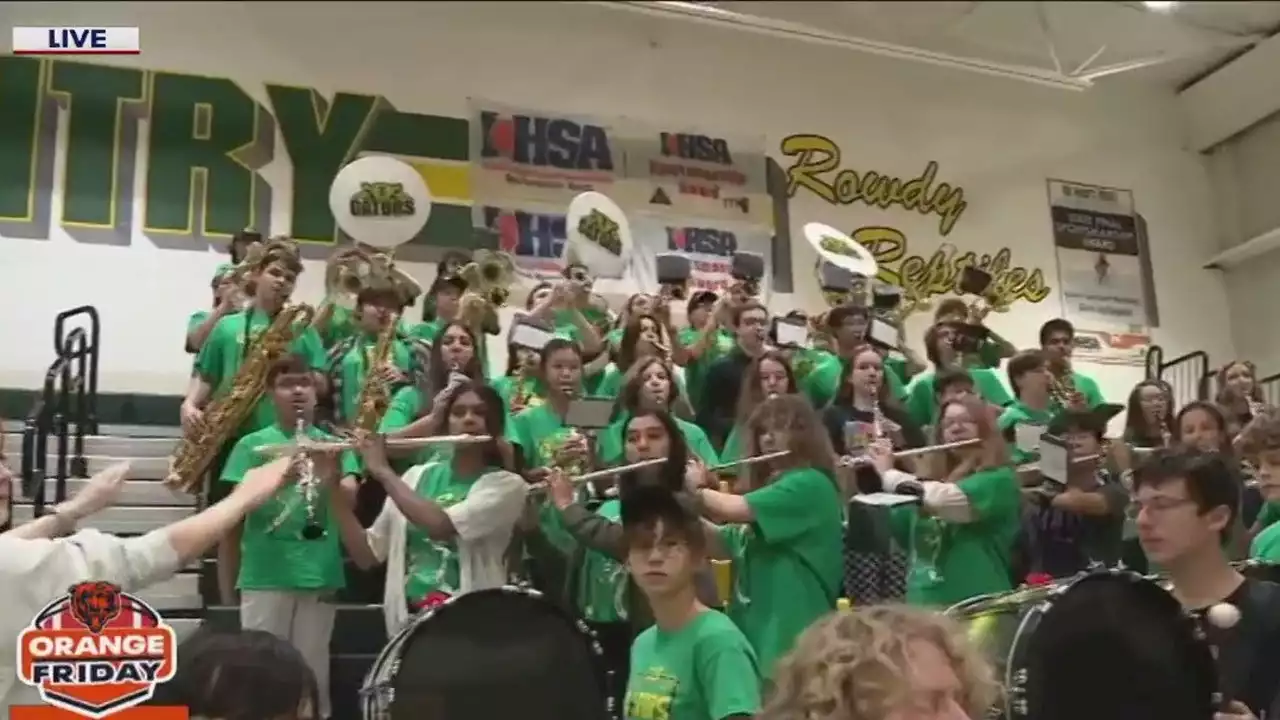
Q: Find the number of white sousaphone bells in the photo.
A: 3